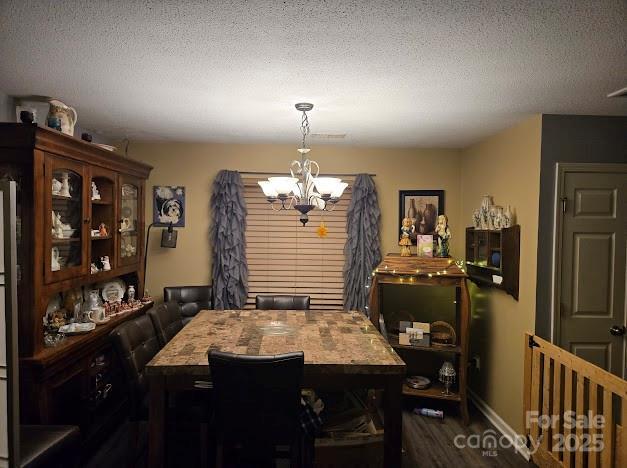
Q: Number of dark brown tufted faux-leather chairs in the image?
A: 5